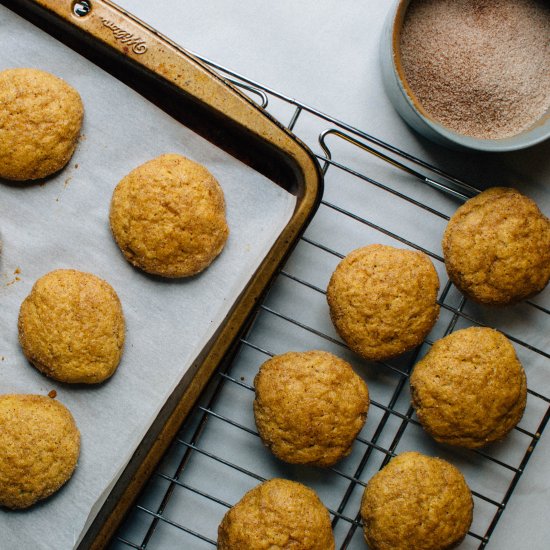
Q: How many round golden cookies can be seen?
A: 10